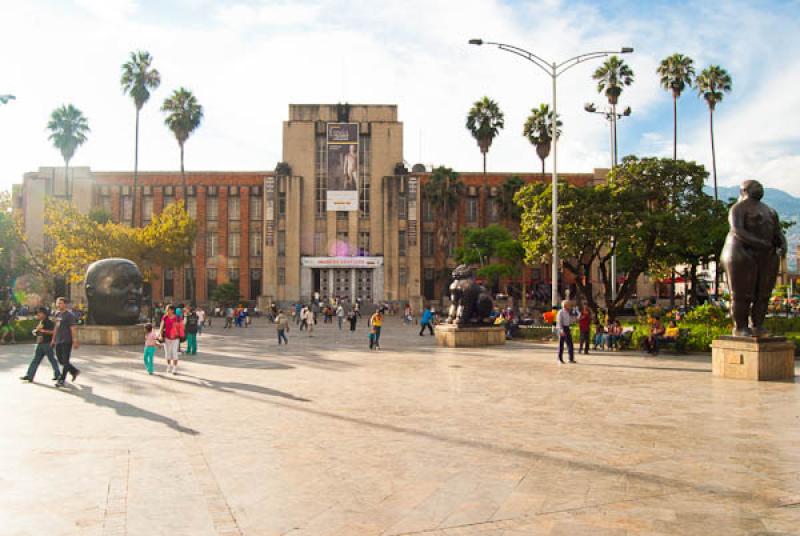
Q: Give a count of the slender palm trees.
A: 8